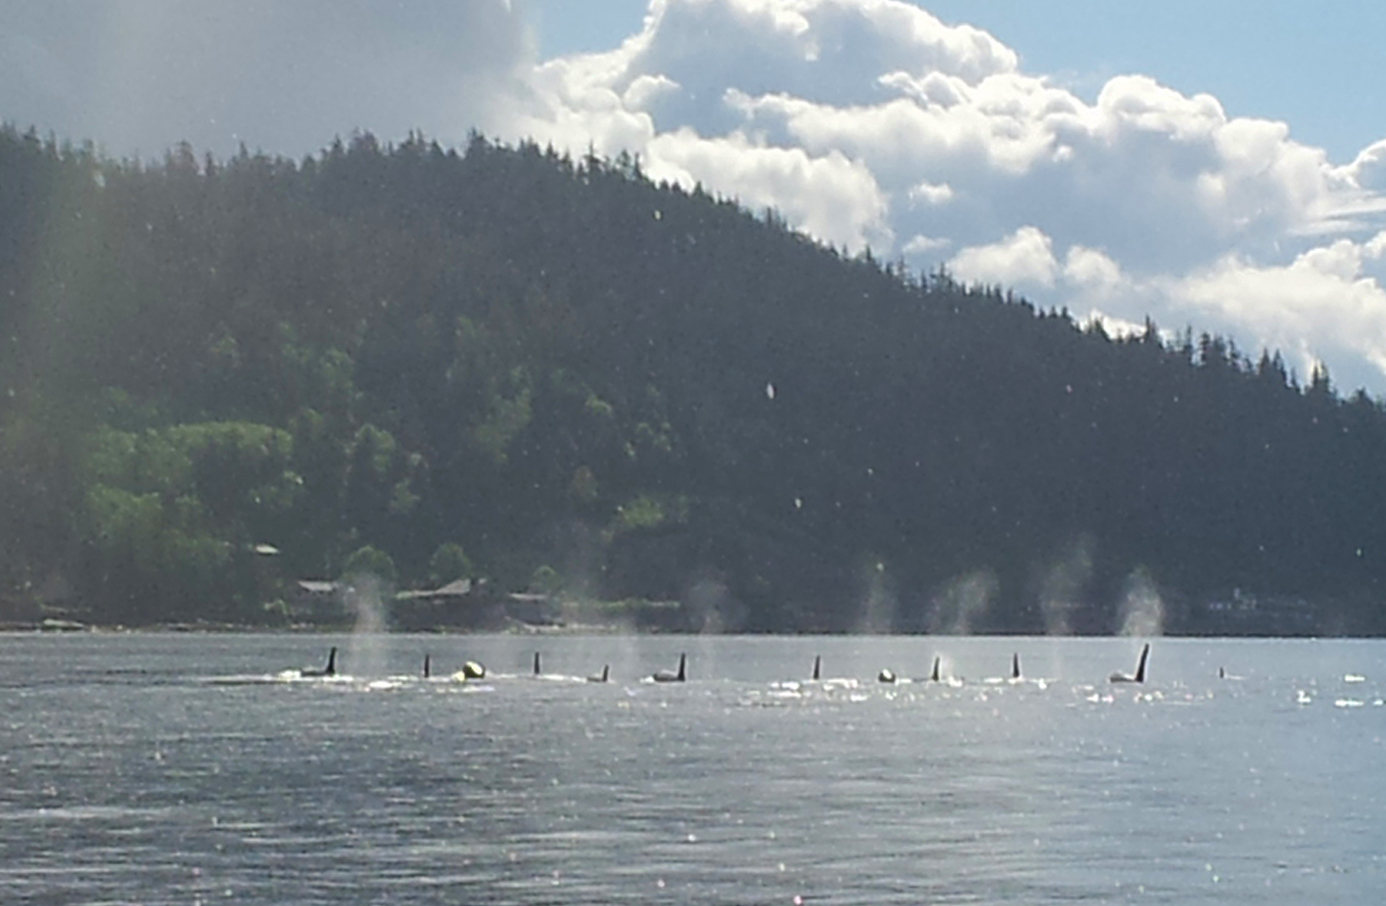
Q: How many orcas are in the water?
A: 12